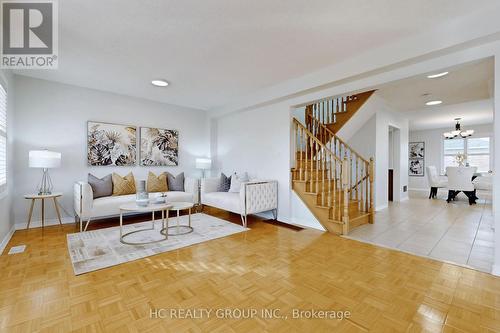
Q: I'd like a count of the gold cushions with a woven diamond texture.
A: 2